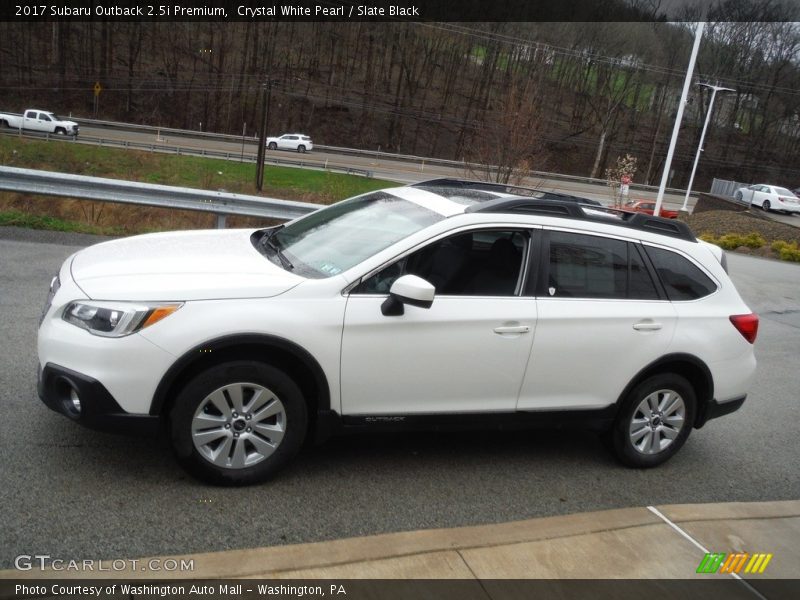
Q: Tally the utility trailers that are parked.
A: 0